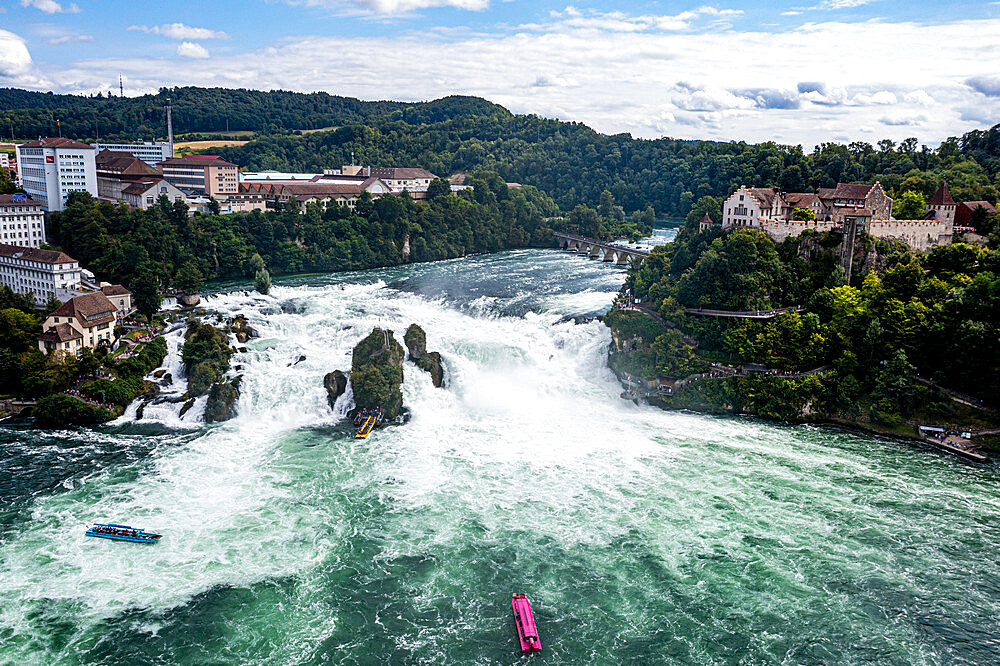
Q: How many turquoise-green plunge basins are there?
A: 1